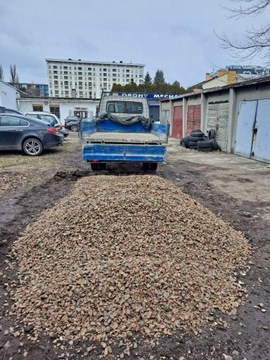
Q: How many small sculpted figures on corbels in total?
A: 0